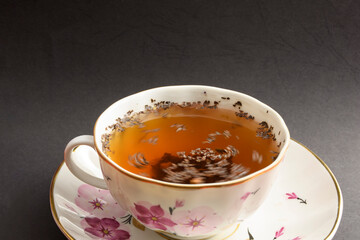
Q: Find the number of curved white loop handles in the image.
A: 1